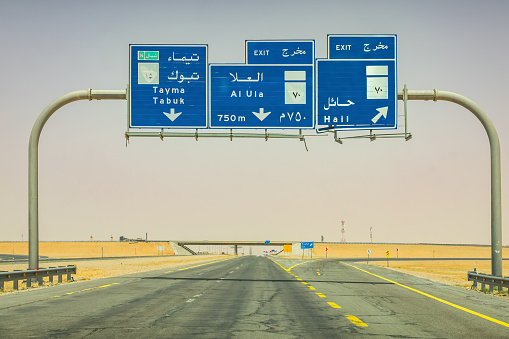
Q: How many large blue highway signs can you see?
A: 3